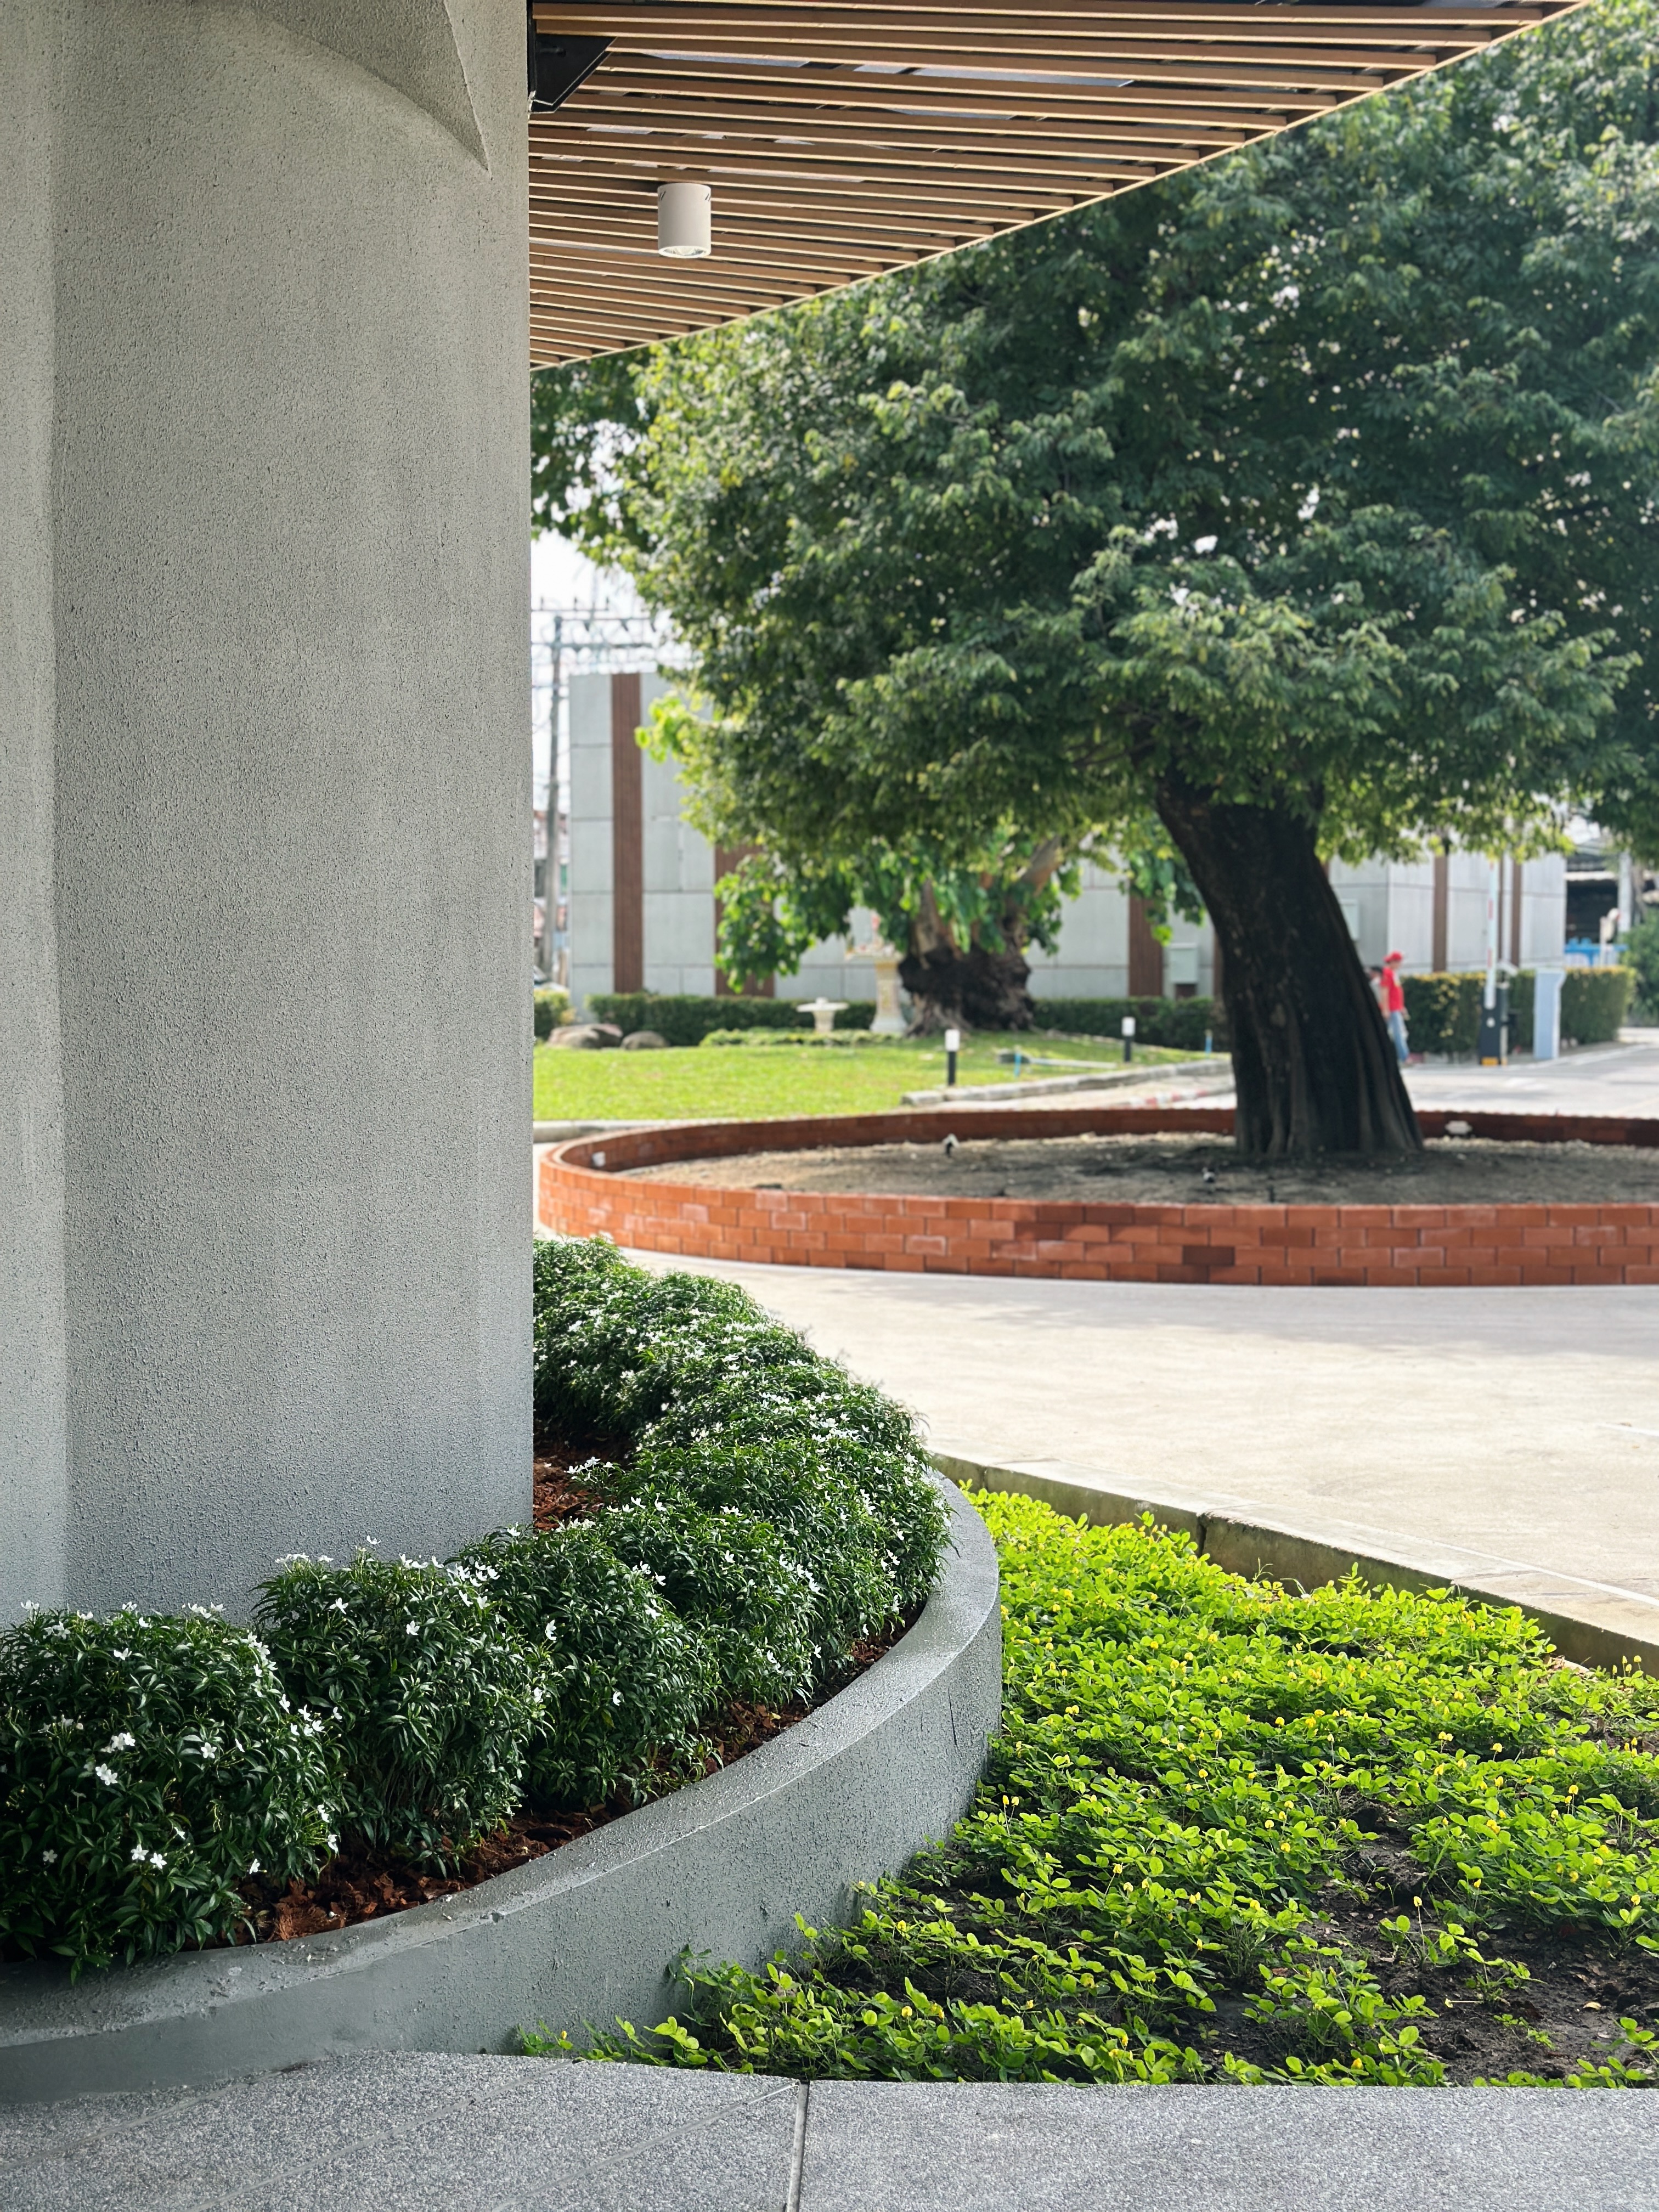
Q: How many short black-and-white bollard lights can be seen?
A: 2